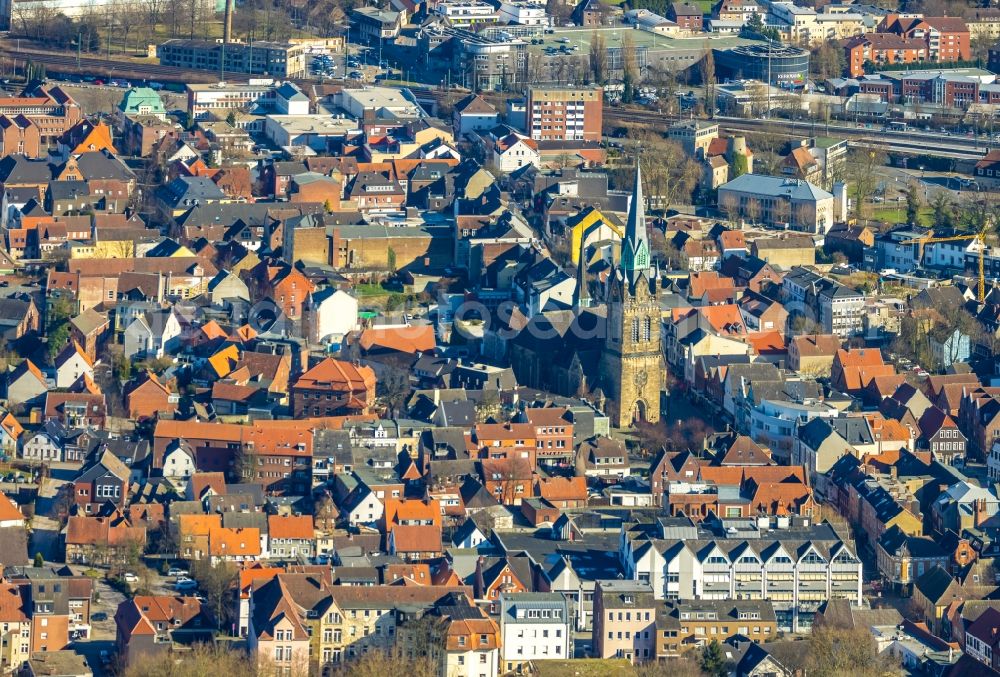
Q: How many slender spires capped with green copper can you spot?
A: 1